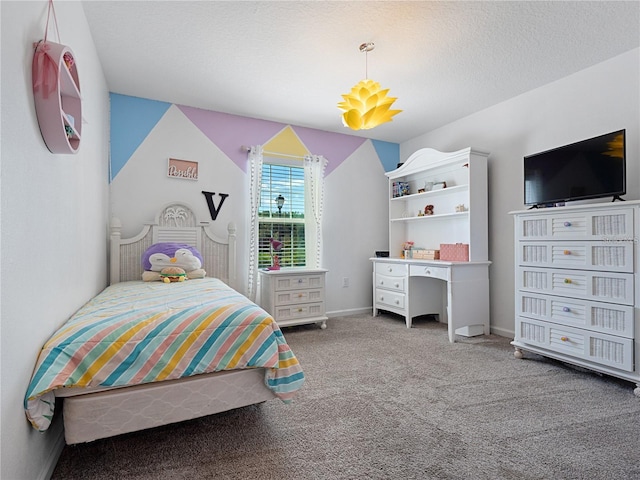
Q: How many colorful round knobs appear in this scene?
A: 8